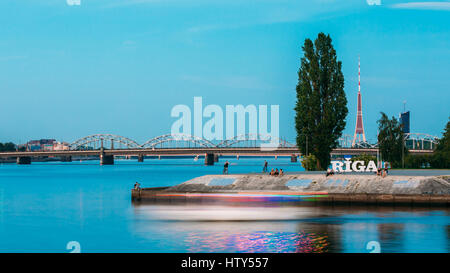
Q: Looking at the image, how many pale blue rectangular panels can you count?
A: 4